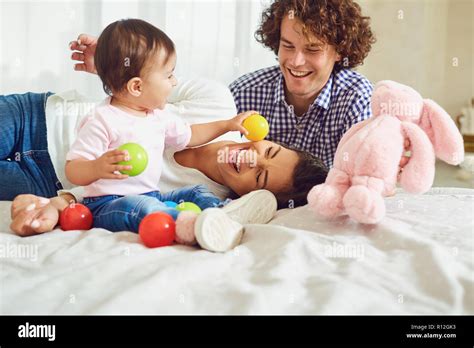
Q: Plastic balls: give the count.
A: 6